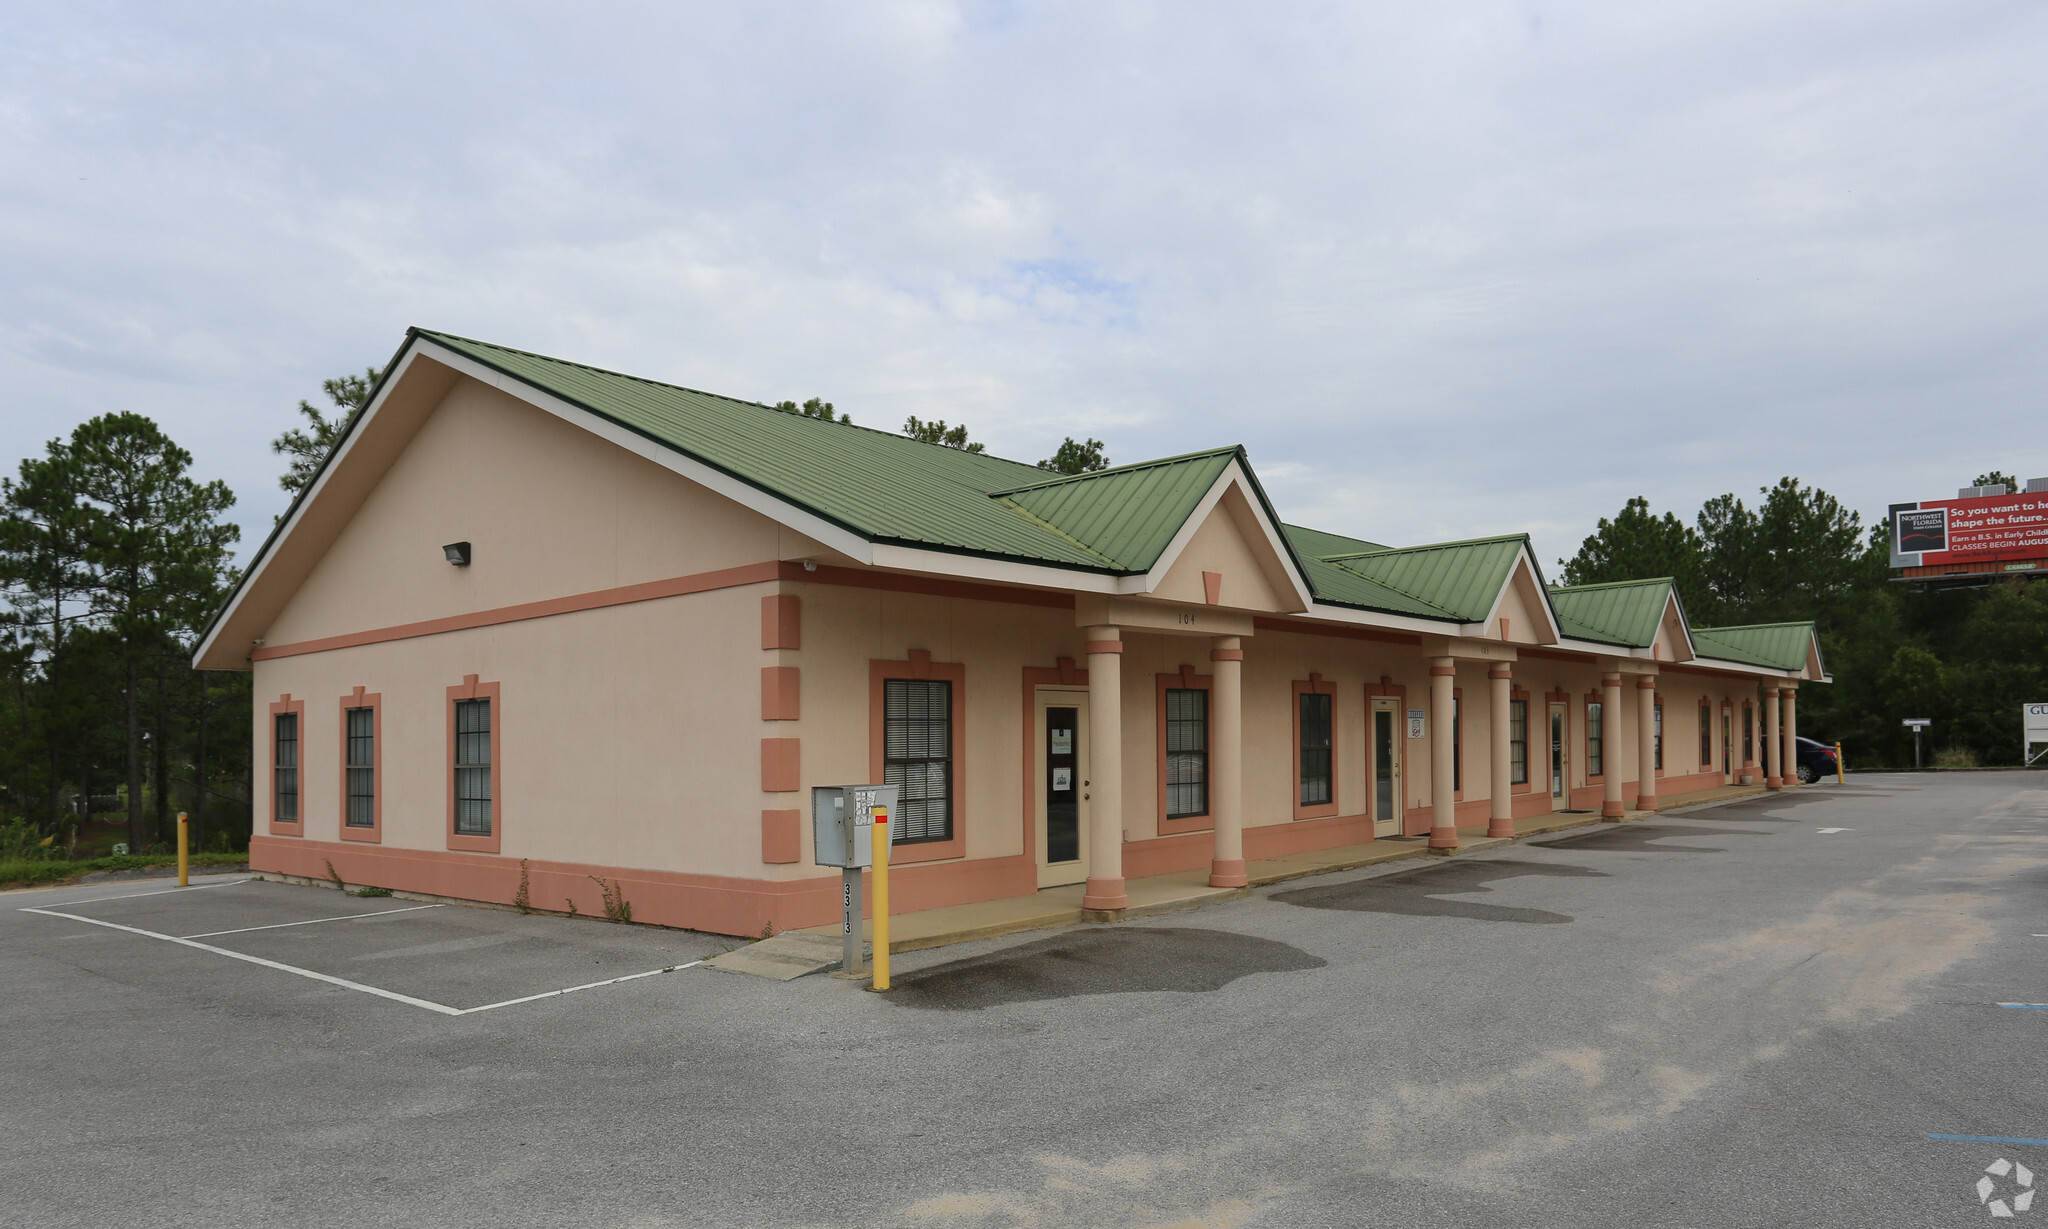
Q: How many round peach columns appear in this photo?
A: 8